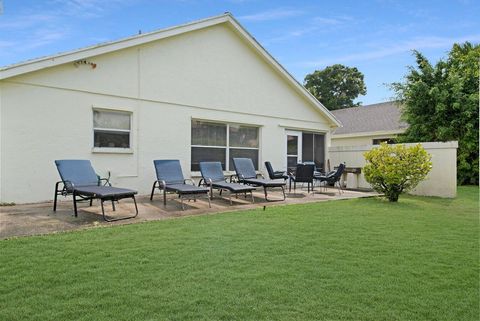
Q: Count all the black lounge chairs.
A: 4